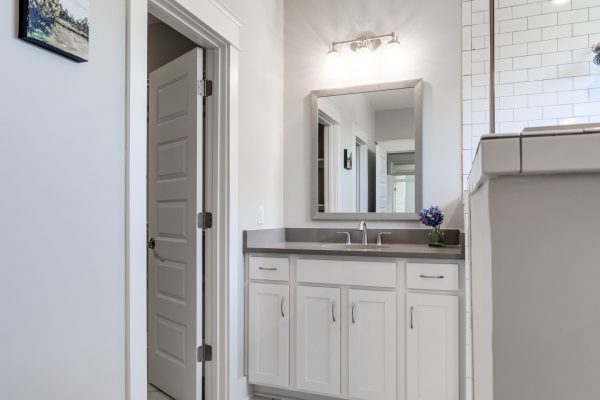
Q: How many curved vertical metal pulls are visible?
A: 4